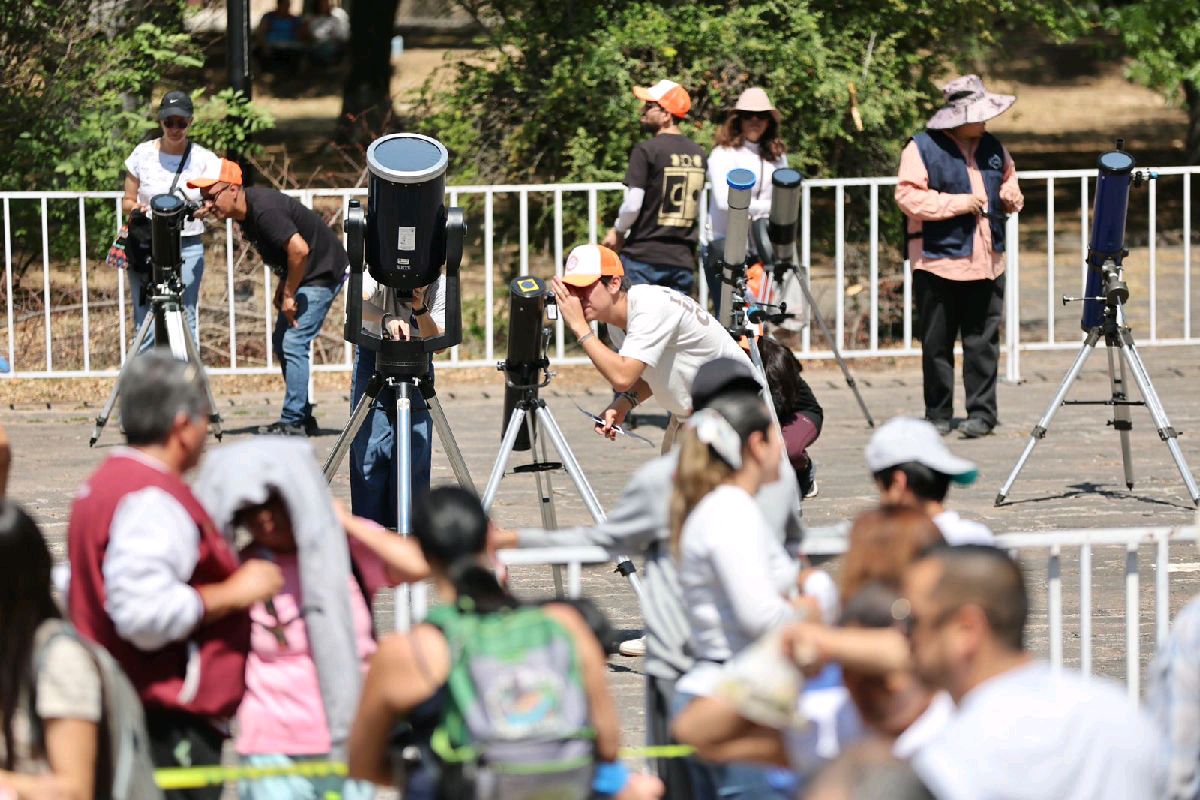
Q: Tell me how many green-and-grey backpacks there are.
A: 1